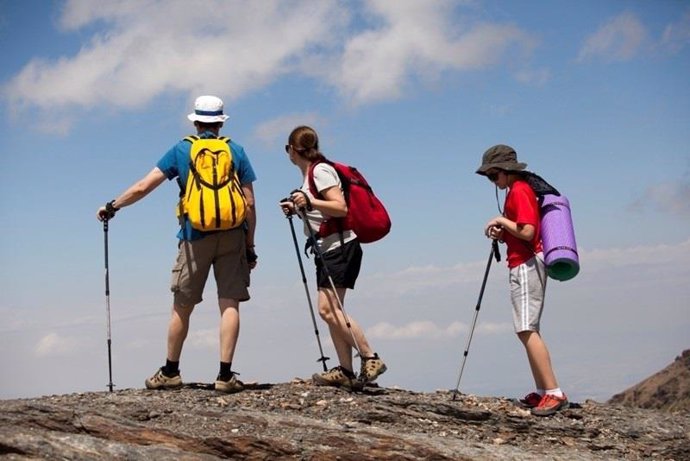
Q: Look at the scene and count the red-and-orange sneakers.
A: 2